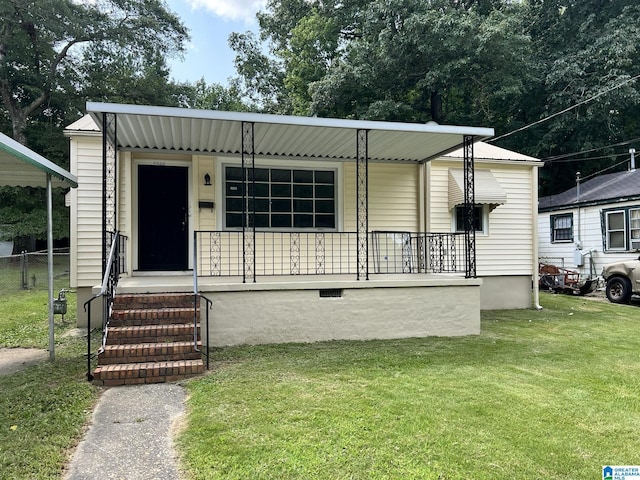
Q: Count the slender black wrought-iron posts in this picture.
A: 4